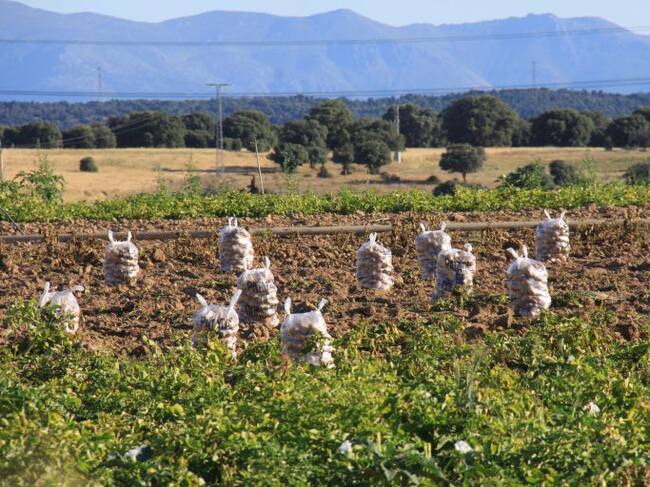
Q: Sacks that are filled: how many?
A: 11